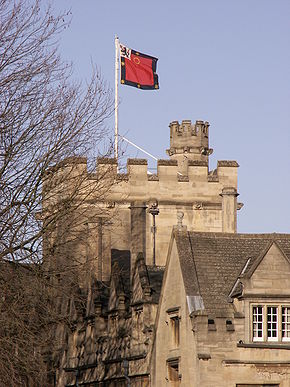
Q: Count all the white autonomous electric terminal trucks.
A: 0